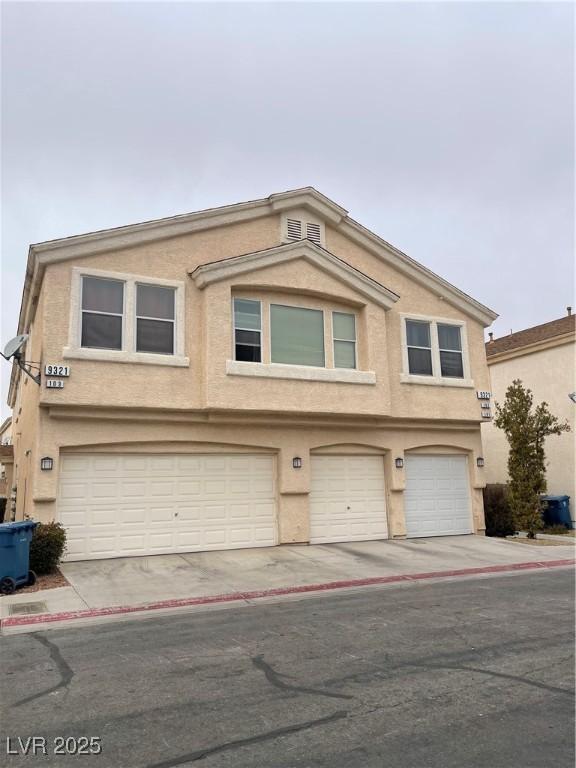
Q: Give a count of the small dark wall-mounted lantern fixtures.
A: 4